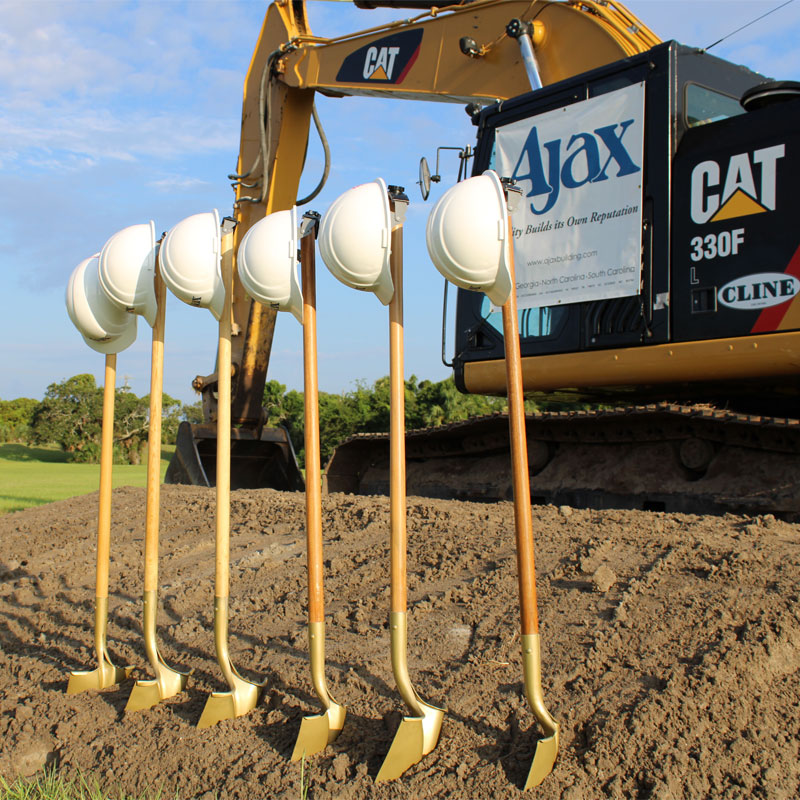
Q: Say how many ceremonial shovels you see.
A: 6